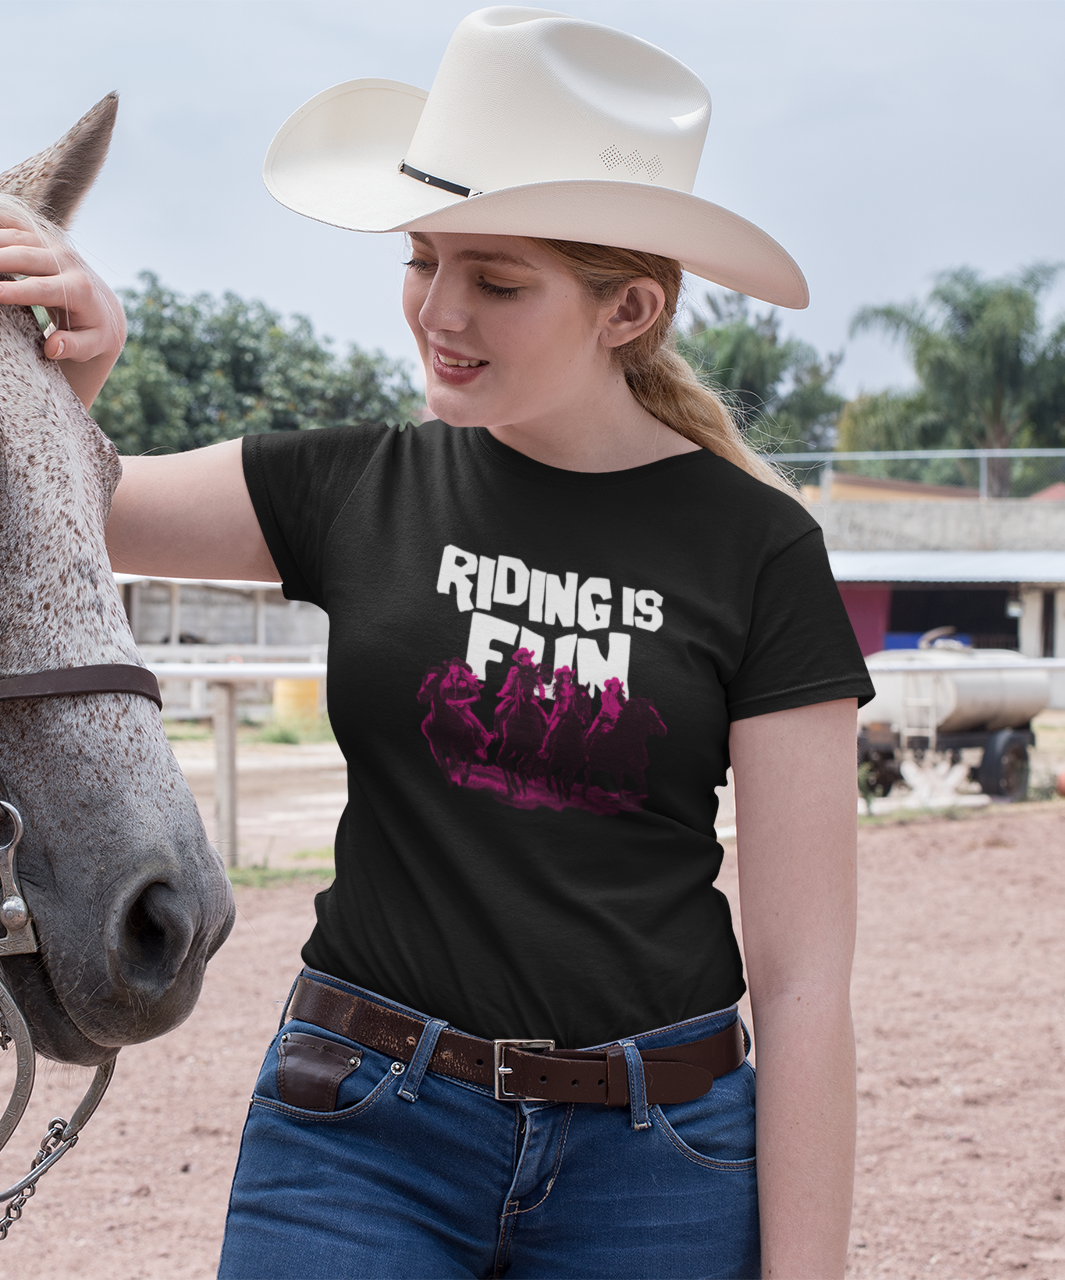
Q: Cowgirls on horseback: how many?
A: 4